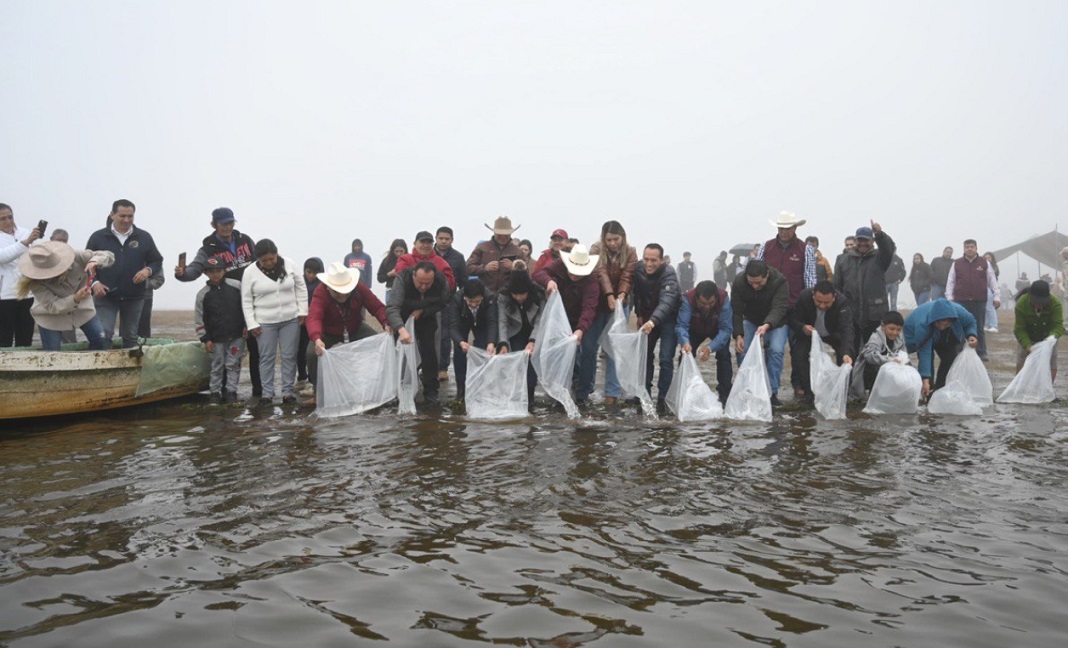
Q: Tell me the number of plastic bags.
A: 12